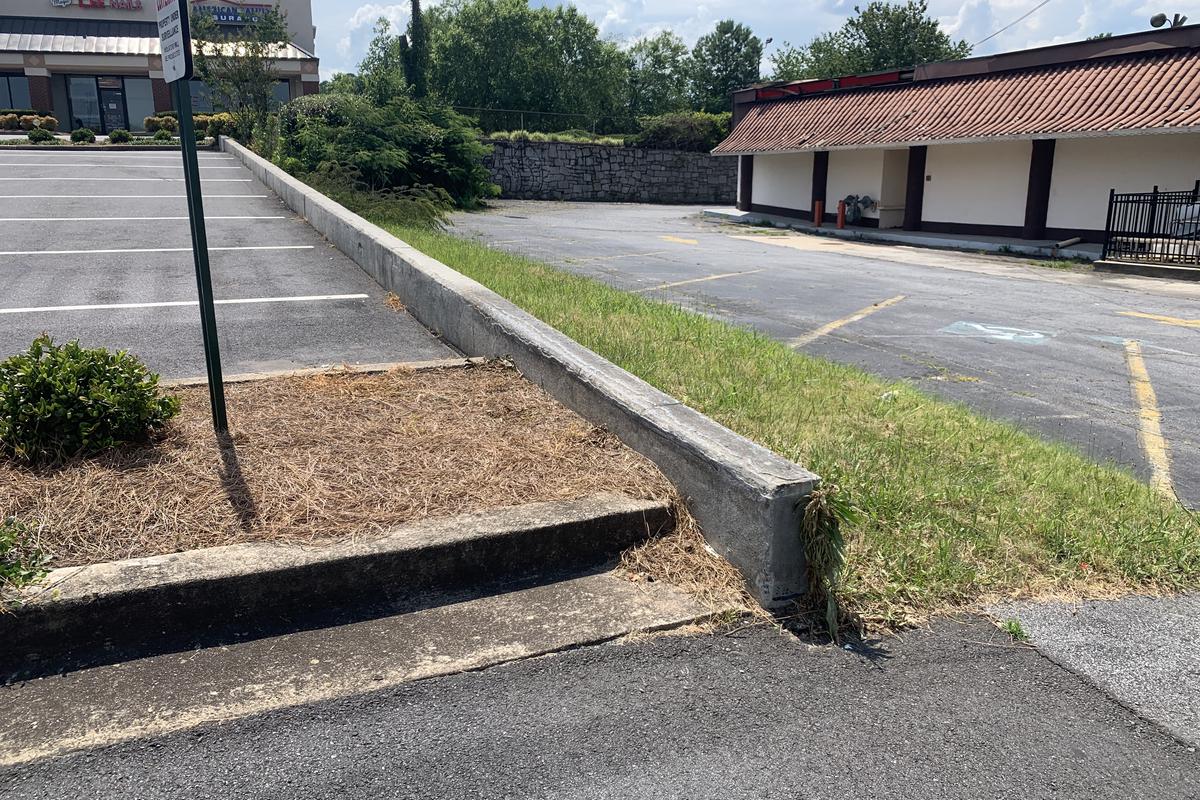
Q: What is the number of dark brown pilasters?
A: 4